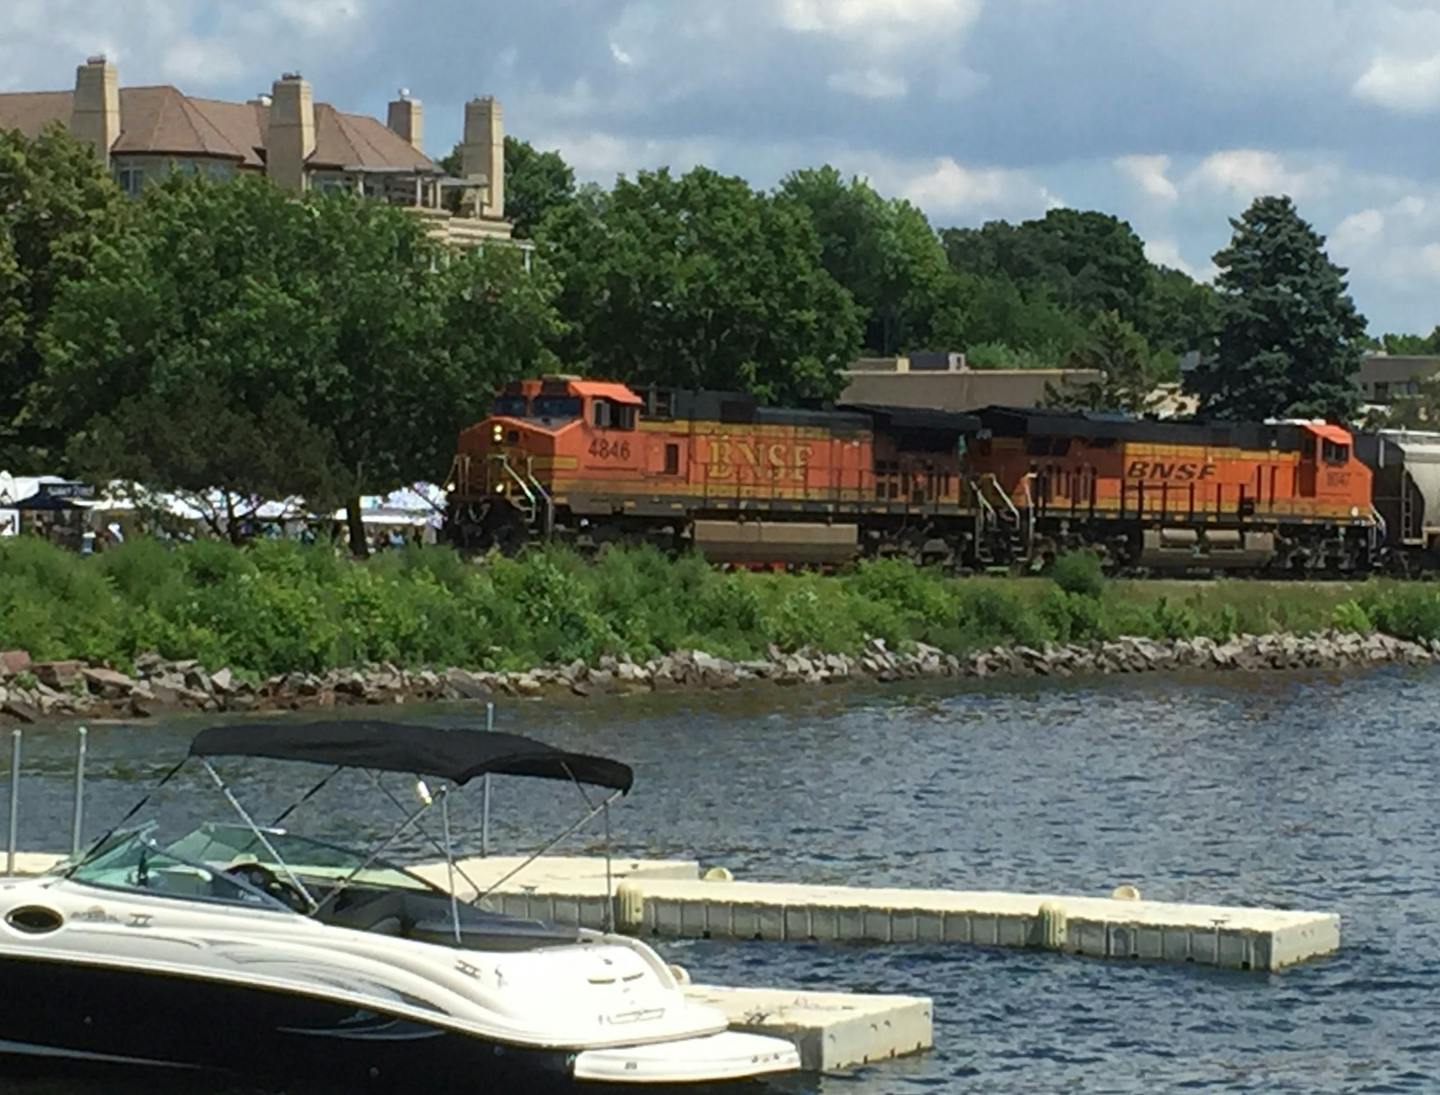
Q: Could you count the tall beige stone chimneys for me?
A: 4